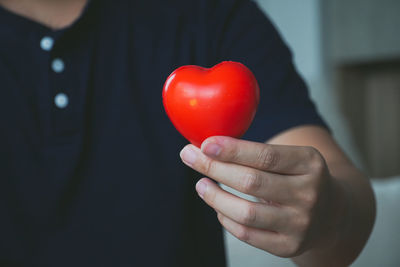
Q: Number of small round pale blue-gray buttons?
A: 3